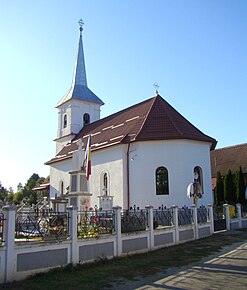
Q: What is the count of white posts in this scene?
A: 9